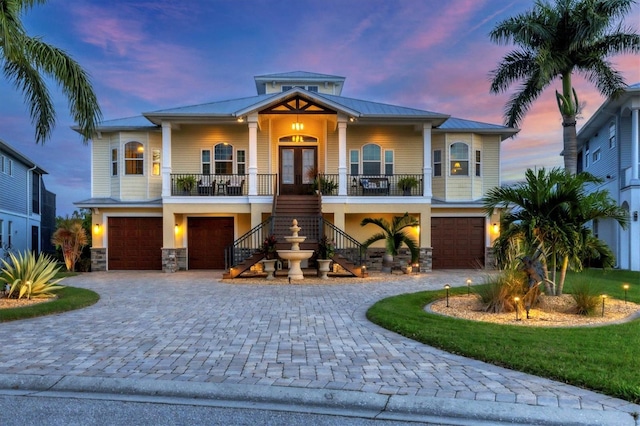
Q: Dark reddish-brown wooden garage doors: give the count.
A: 3